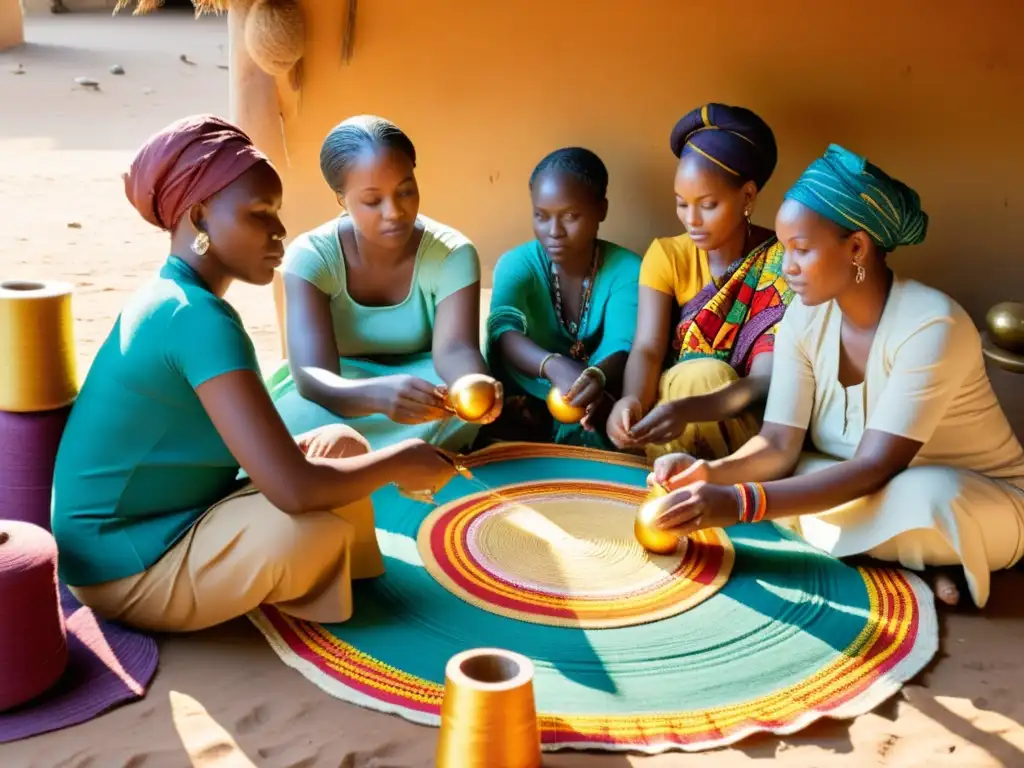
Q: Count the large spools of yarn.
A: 4